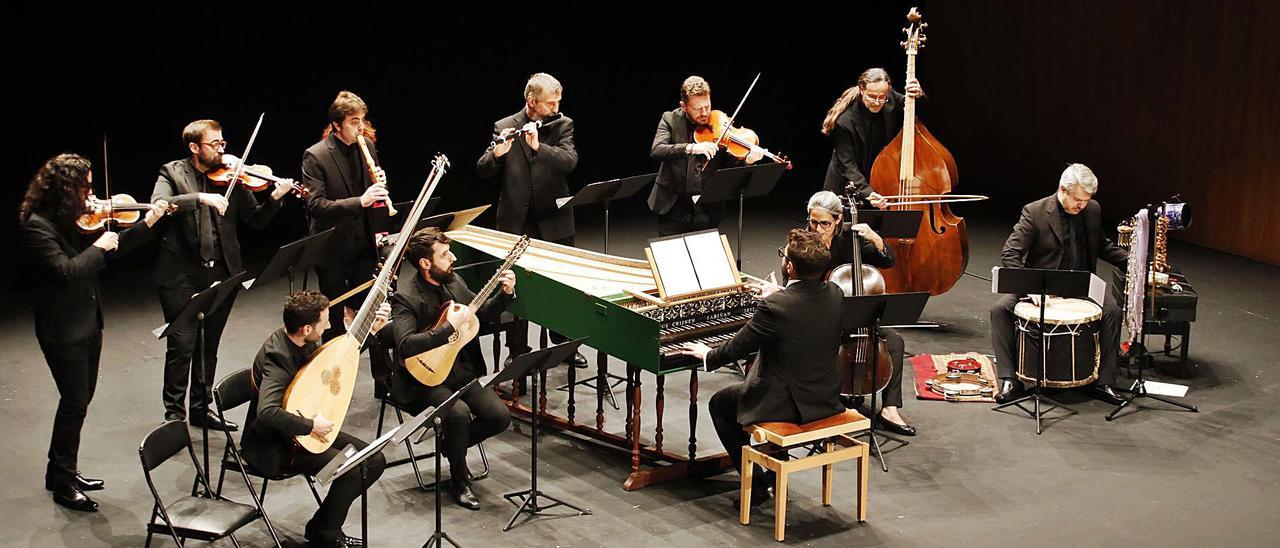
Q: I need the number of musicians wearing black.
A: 11